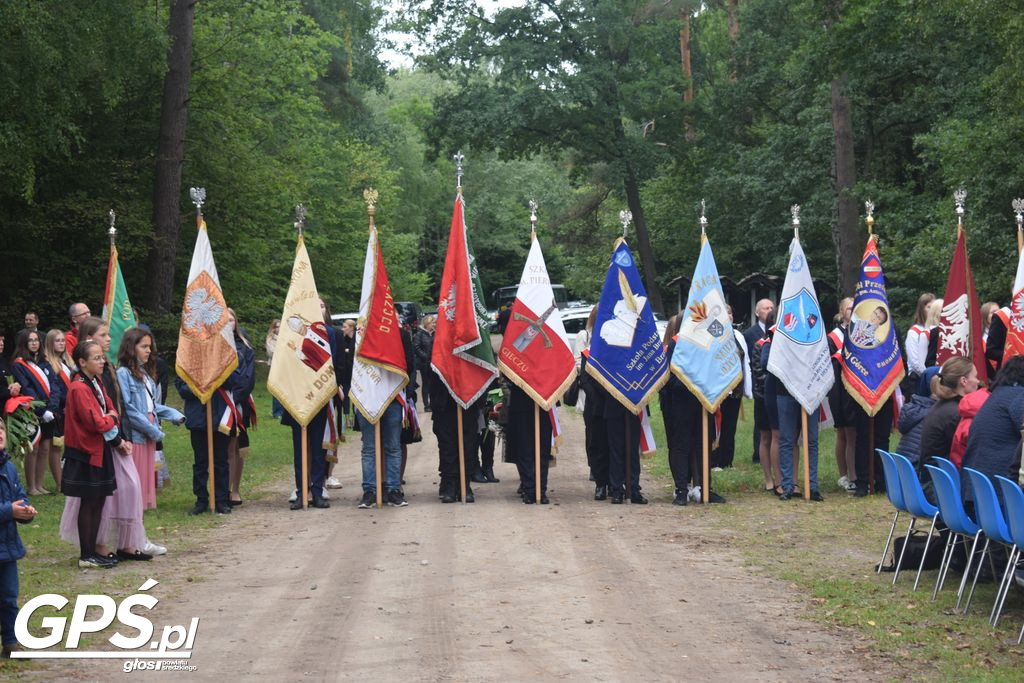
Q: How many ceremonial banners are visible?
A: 12